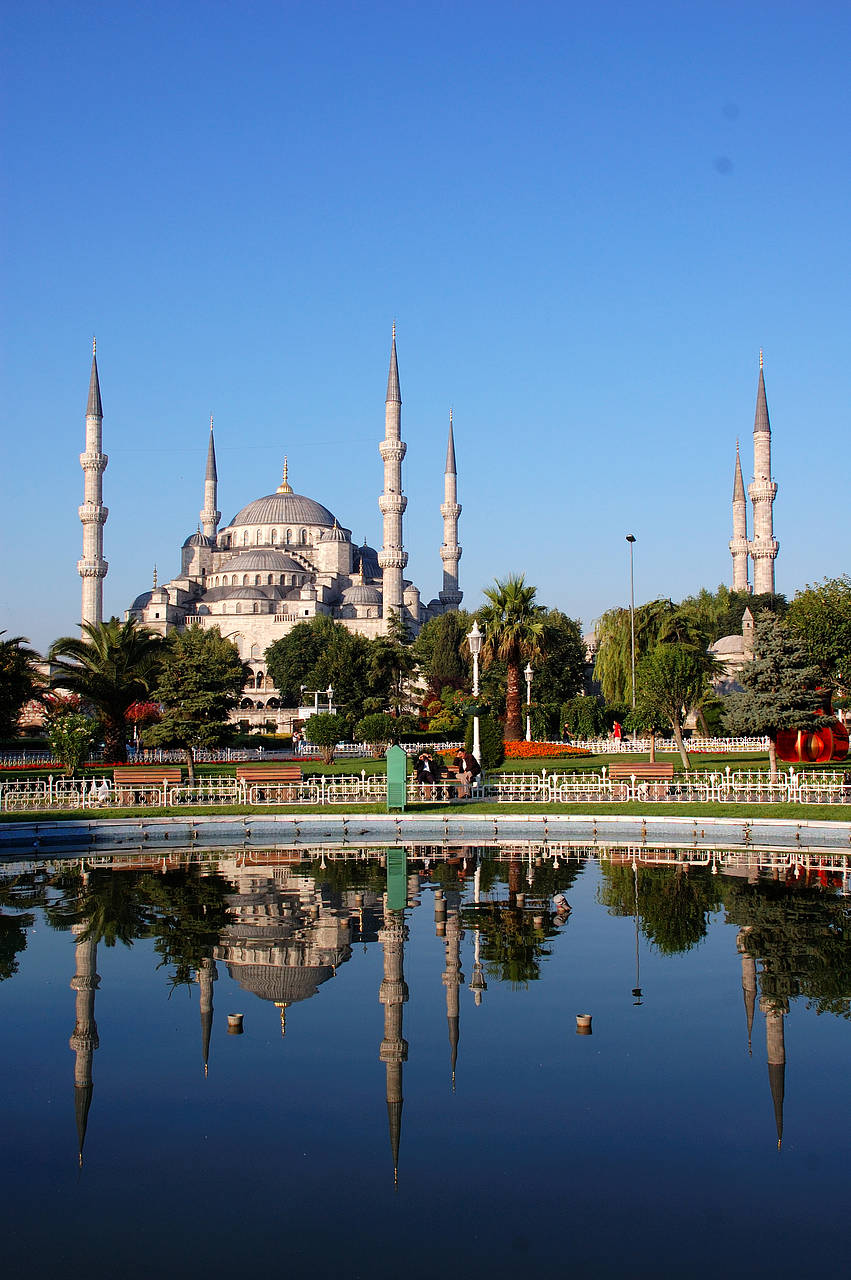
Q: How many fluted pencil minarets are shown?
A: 6